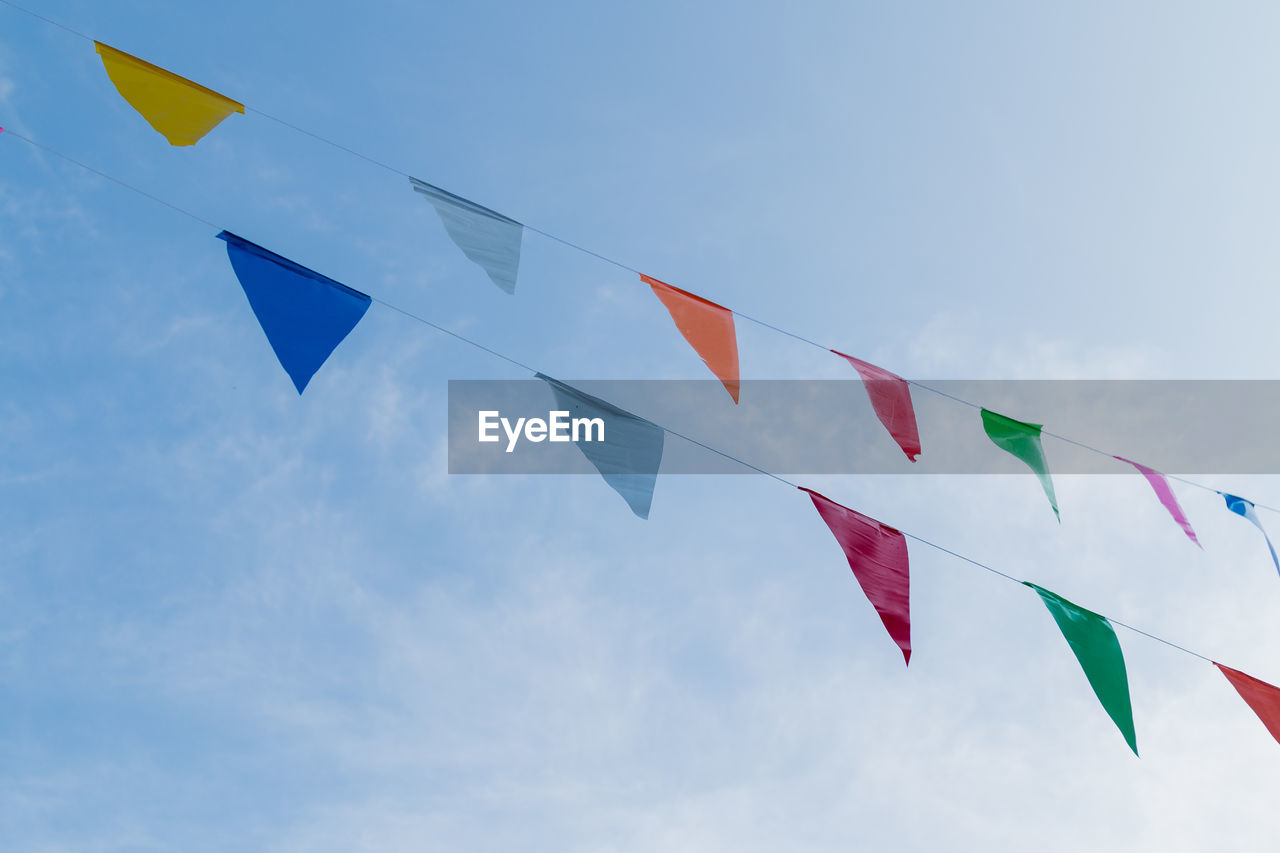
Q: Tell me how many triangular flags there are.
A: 12